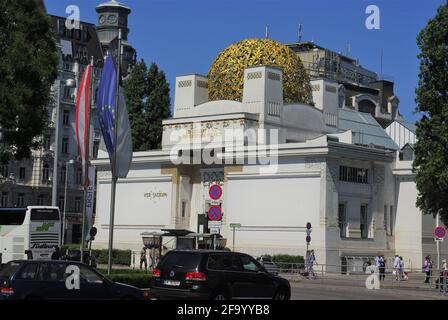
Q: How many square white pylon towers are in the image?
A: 3